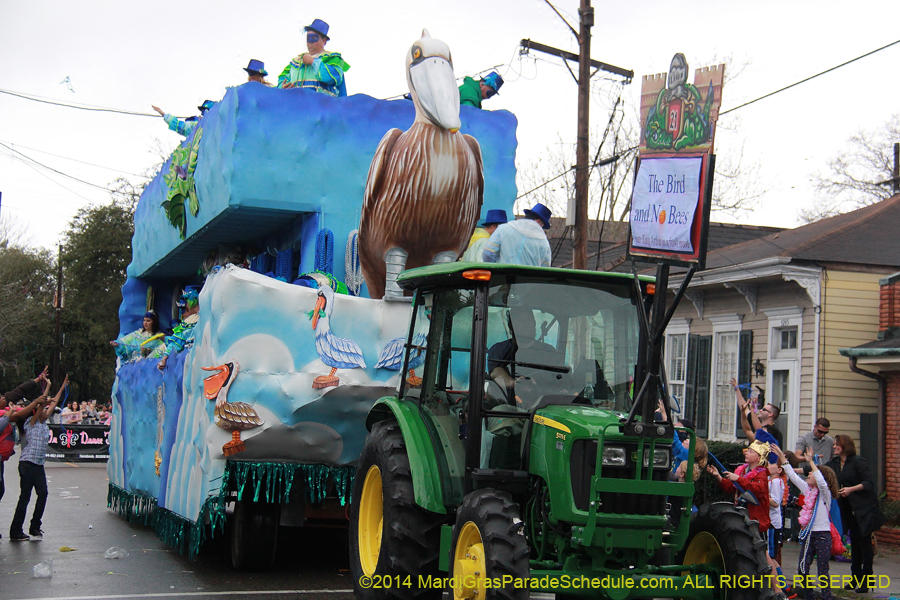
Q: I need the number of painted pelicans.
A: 3